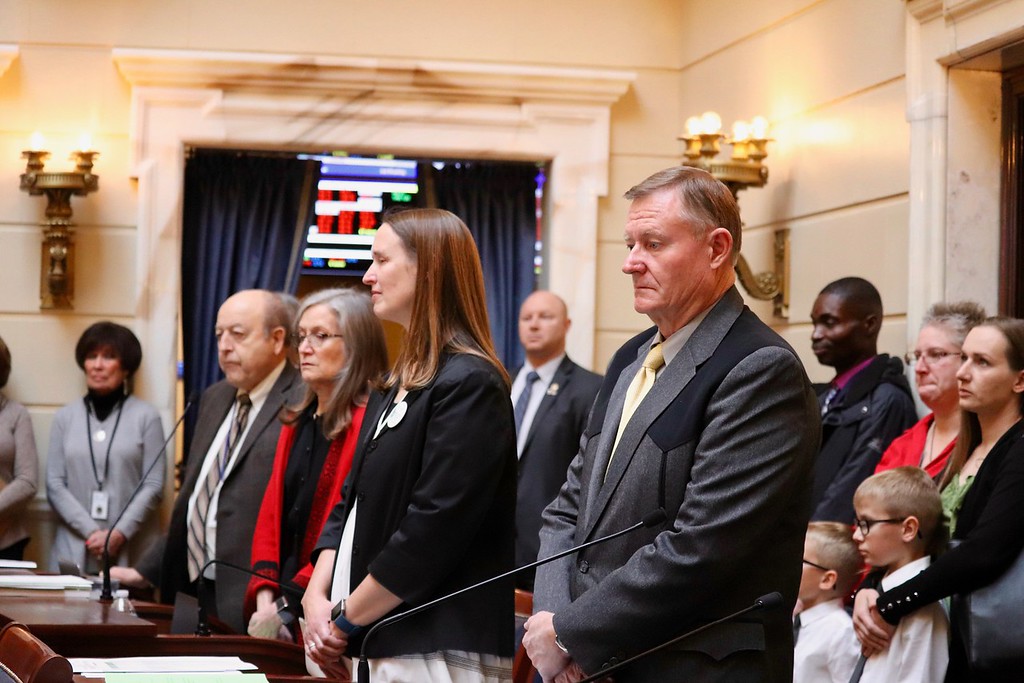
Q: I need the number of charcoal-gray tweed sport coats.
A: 1